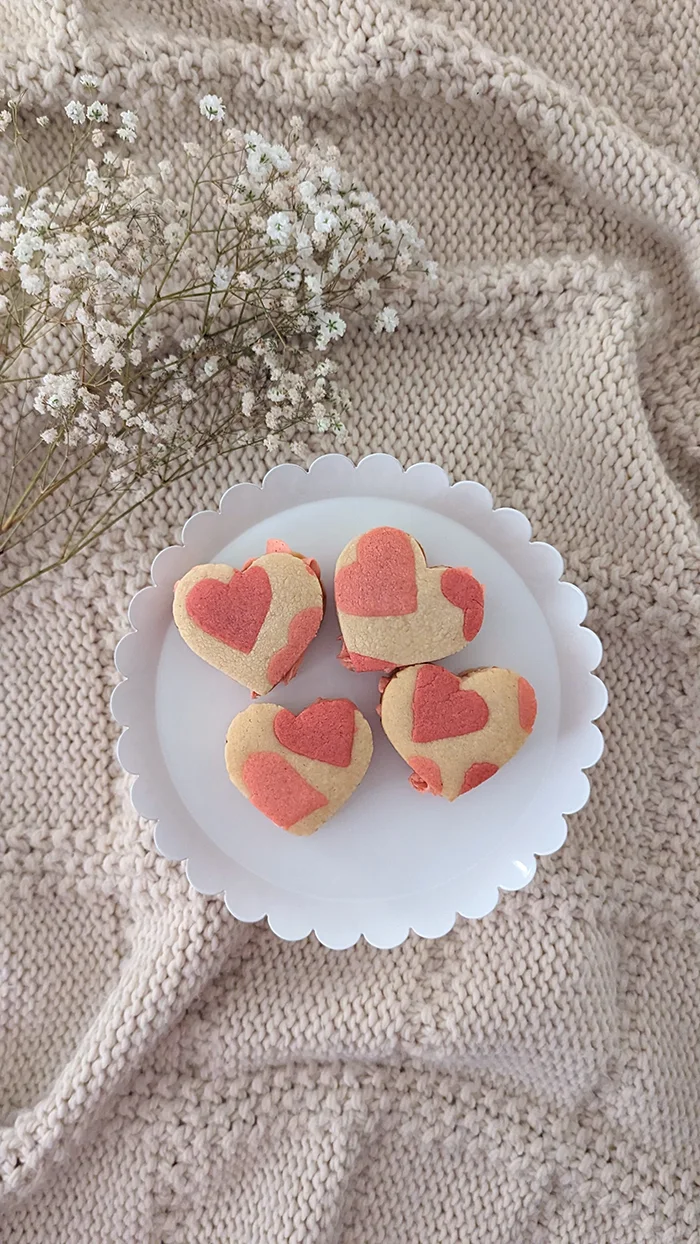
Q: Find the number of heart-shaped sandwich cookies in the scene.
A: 4